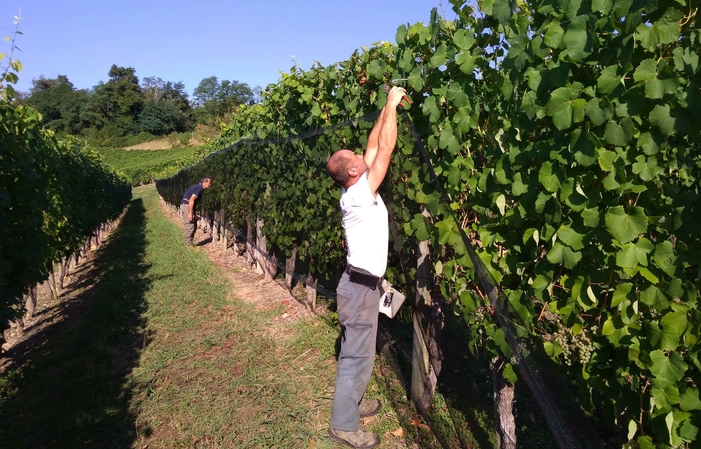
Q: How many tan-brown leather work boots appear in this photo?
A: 2